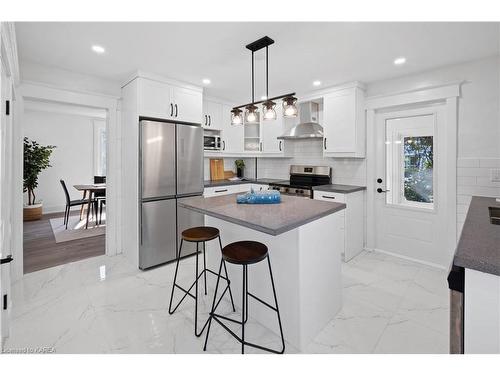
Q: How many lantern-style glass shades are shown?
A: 4